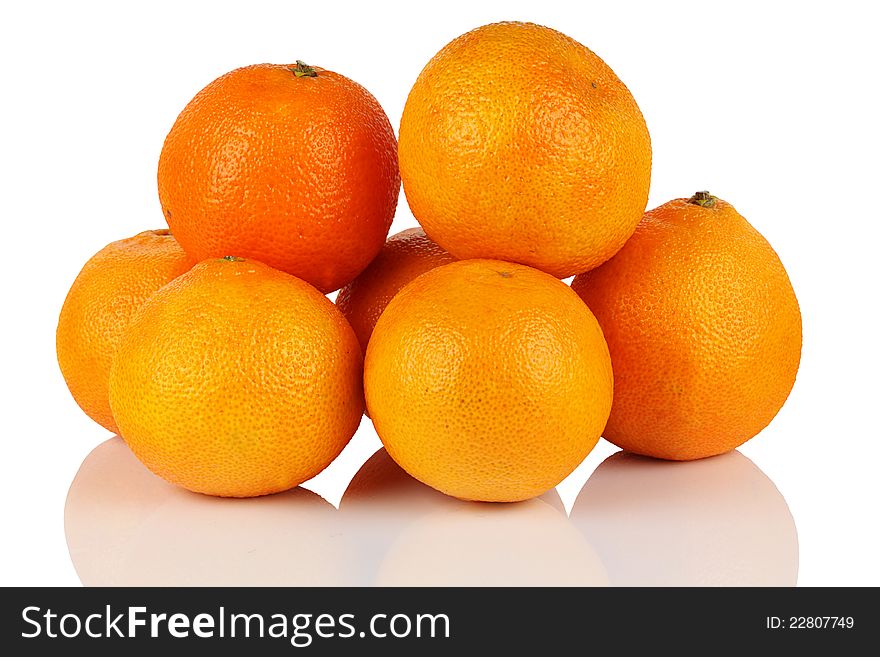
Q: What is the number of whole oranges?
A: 7